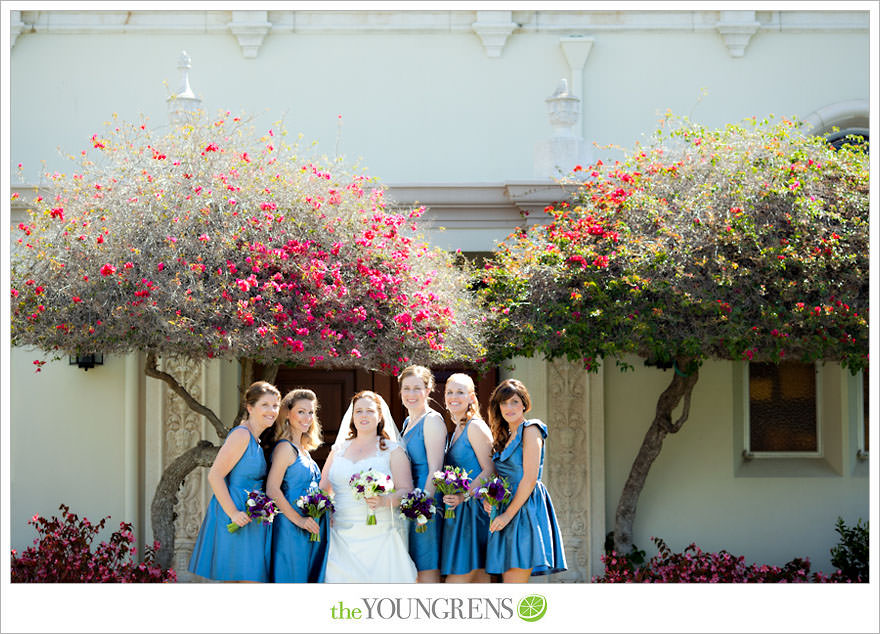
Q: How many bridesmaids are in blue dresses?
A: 5